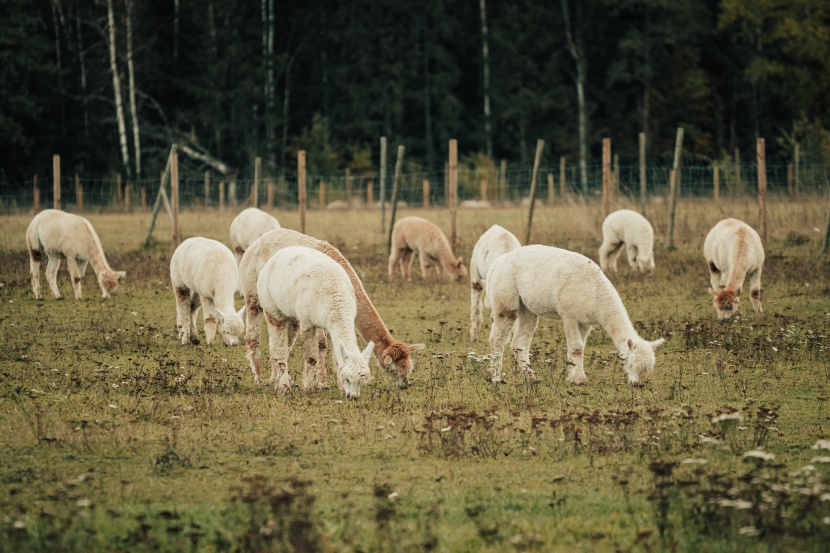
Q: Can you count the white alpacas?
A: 8